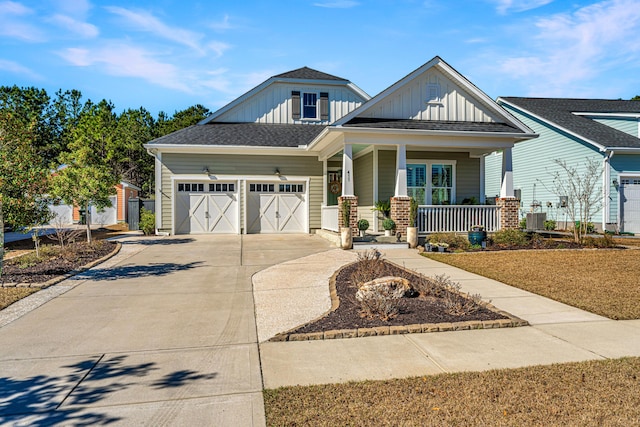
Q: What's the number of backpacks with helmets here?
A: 0